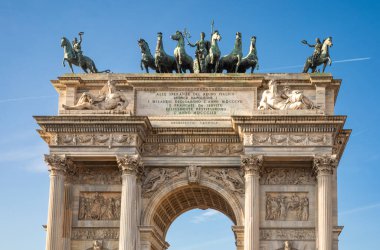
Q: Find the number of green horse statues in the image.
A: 8